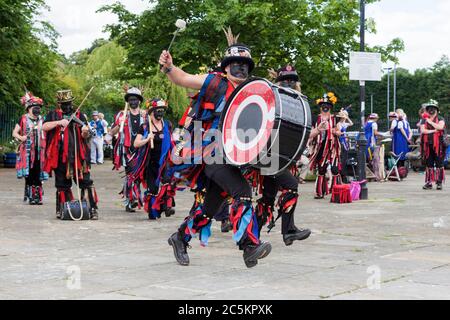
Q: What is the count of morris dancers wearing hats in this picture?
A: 8